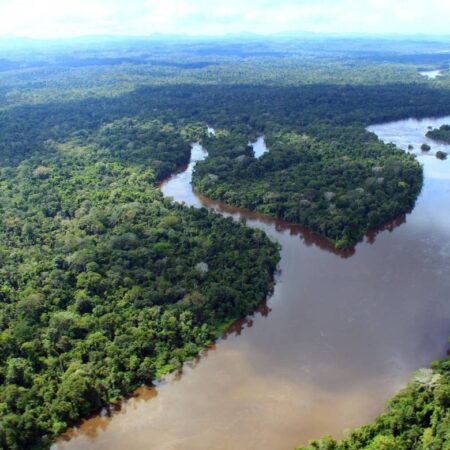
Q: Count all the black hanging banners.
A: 0